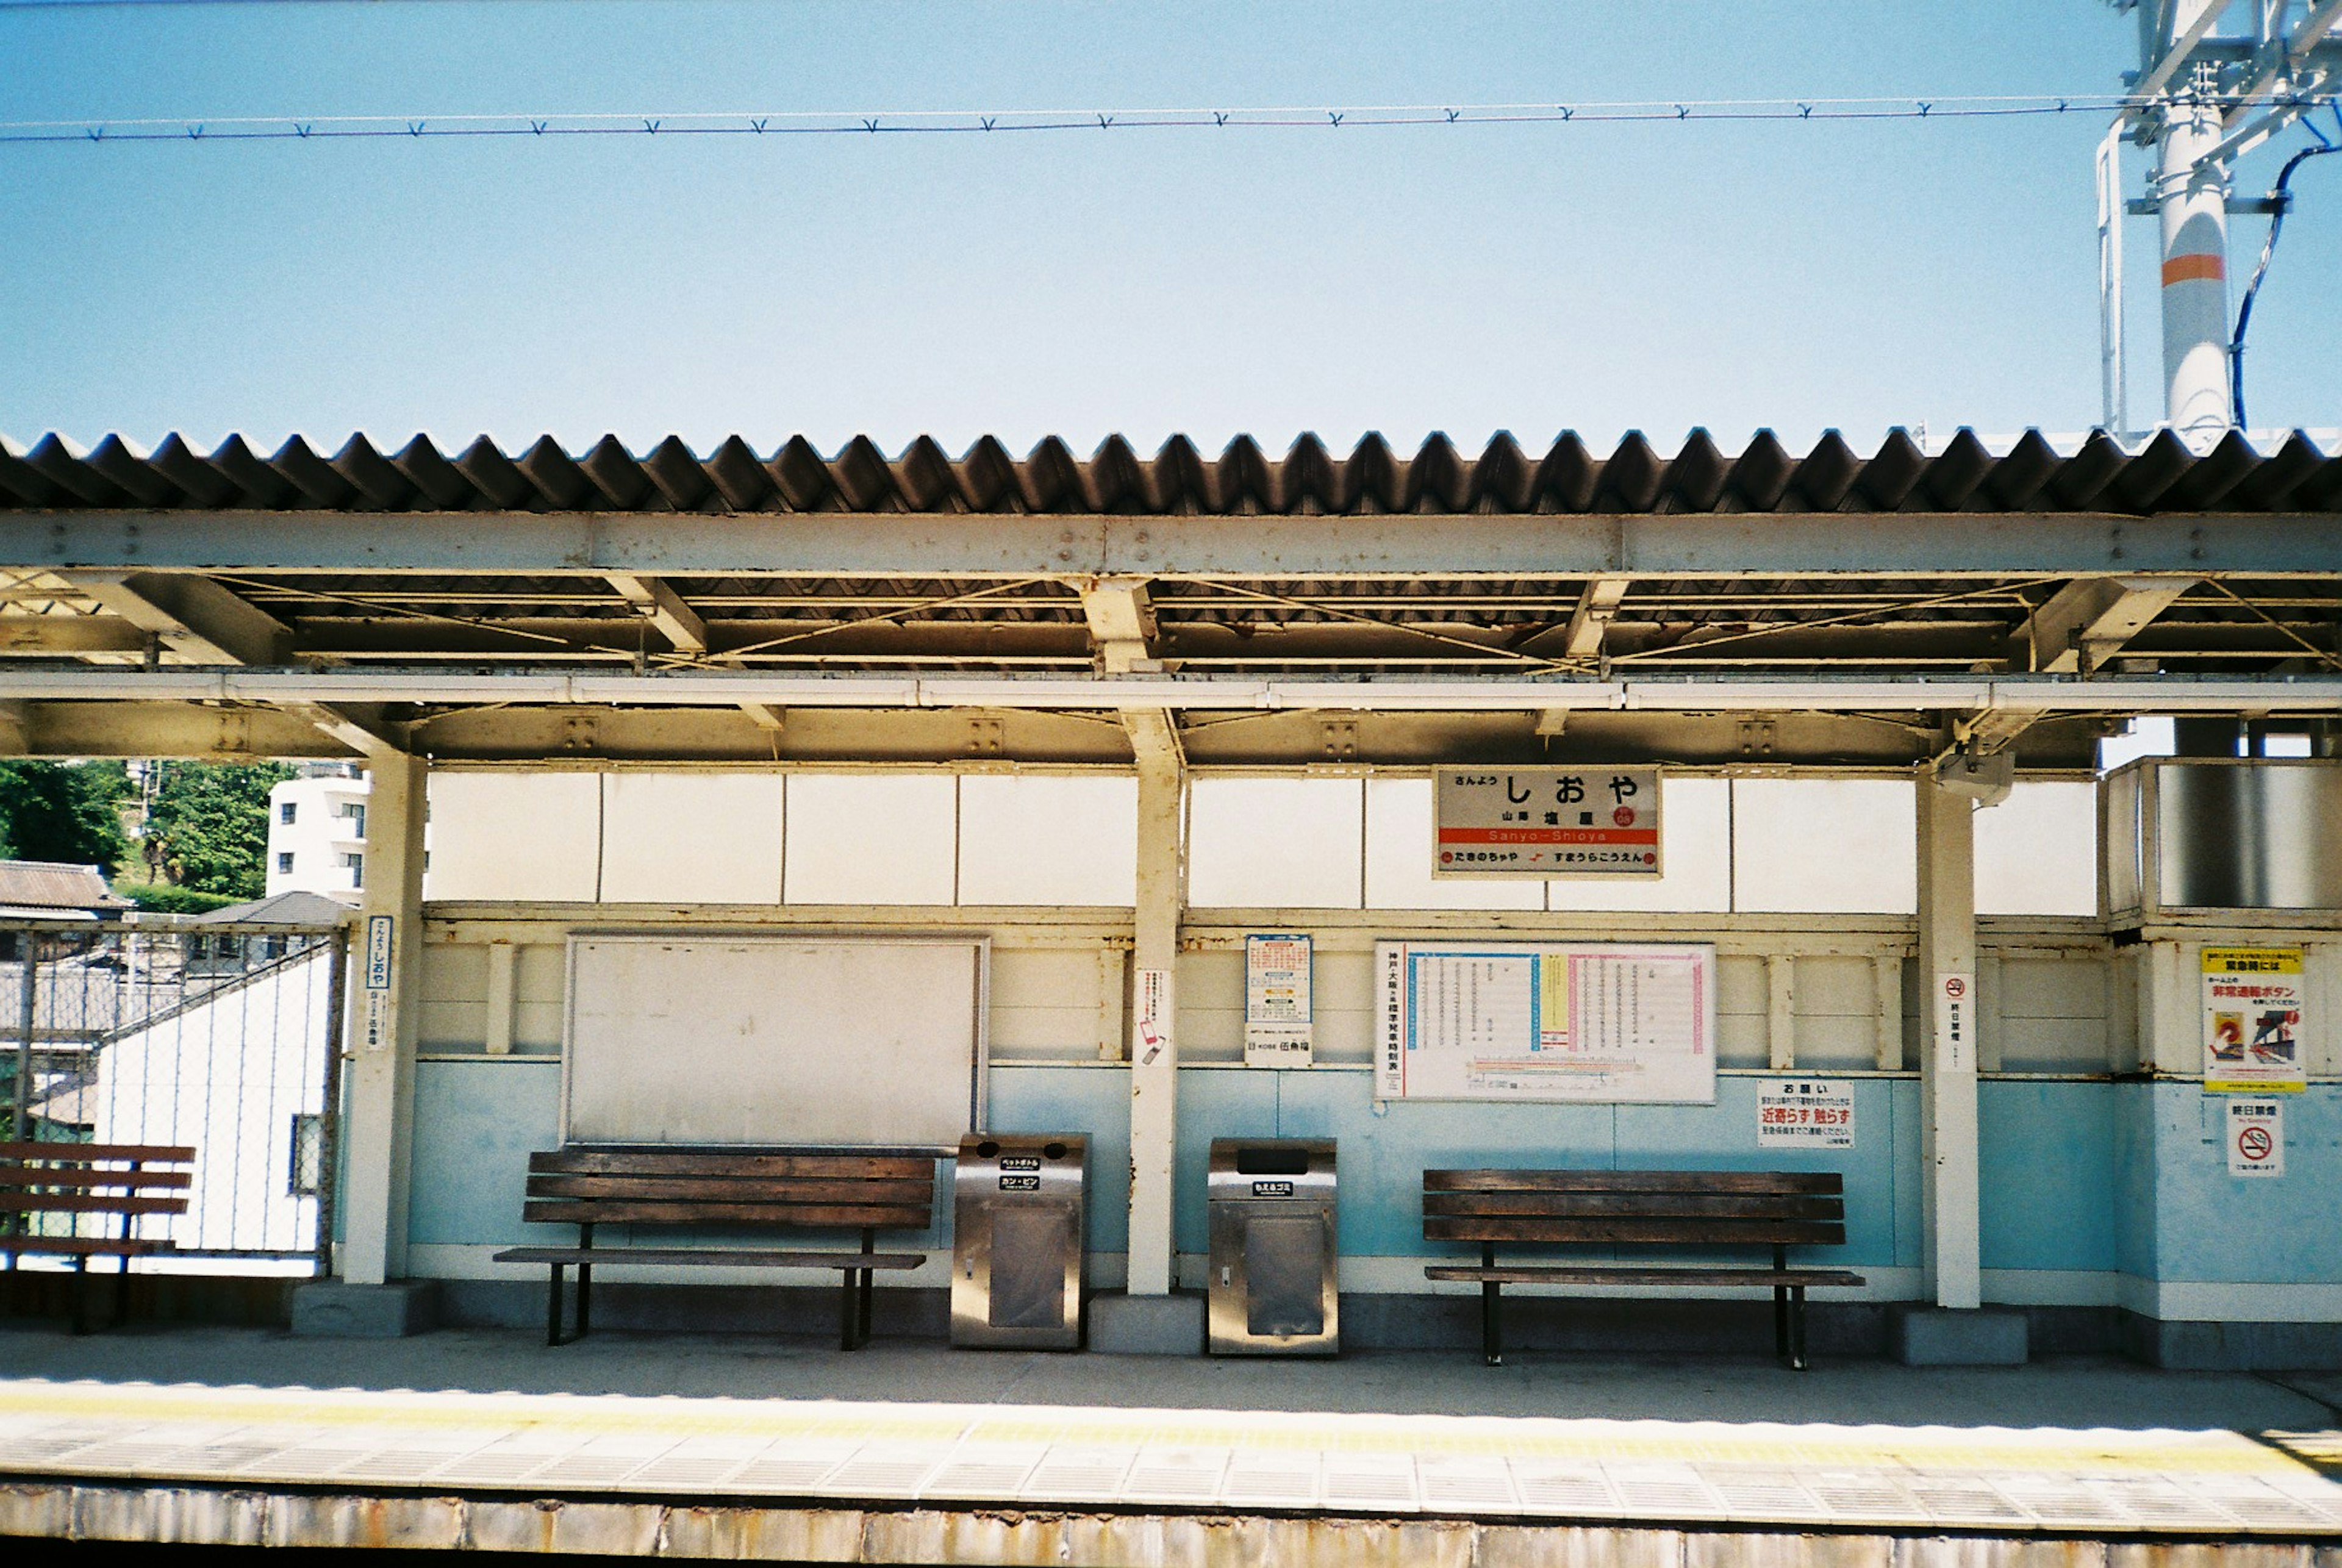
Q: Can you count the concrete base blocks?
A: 3